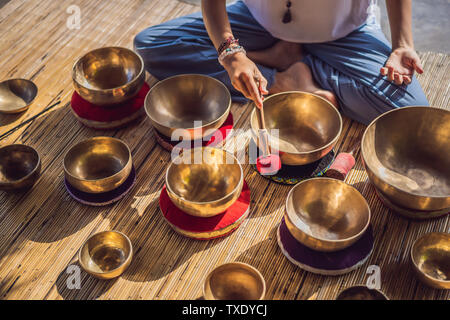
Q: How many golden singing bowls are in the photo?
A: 13